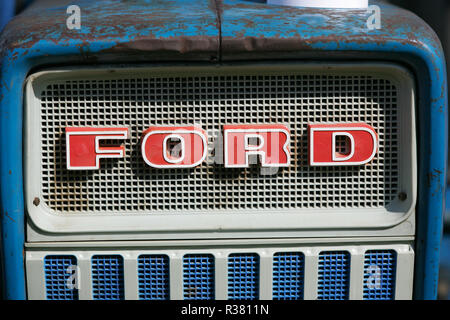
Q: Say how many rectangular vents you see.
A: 8